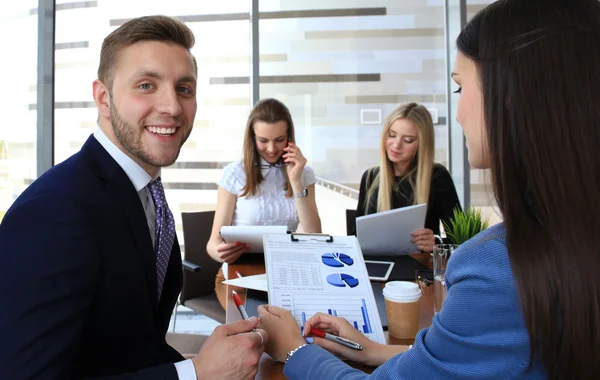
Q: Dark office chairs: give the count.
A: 2